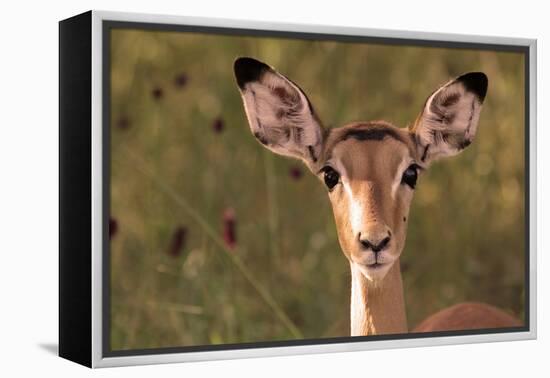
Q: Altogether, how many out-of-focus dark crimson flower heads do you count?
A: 8